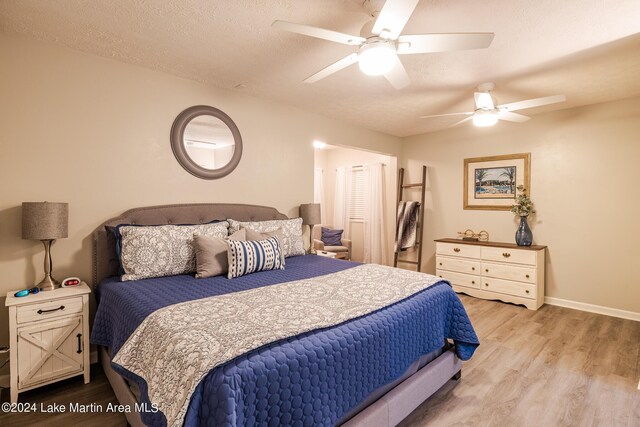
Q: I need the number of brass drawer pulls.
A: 10